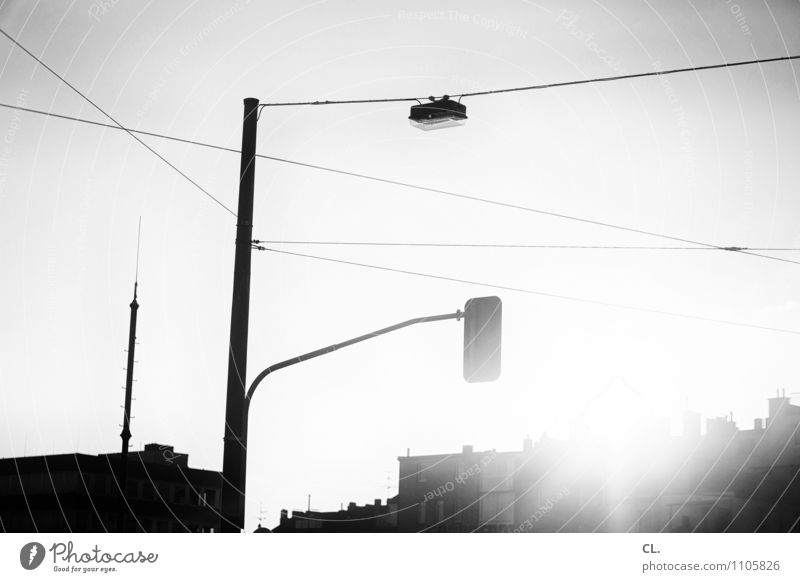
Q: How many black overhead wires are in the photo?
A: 5